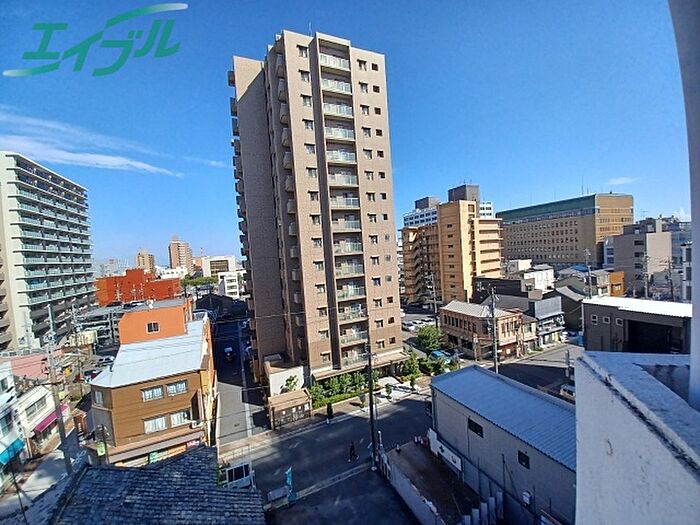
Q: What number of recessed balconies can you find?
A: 14